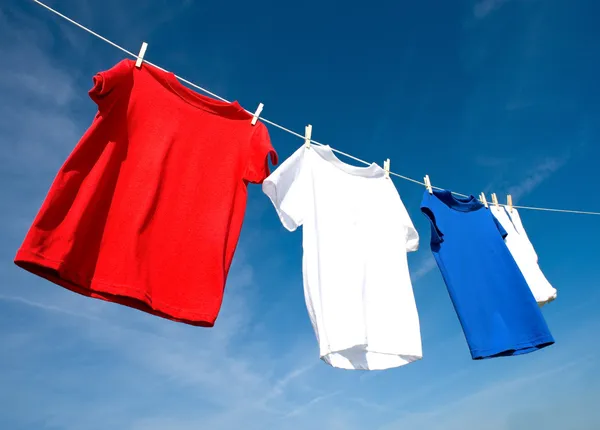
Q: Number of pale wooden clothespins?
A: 8